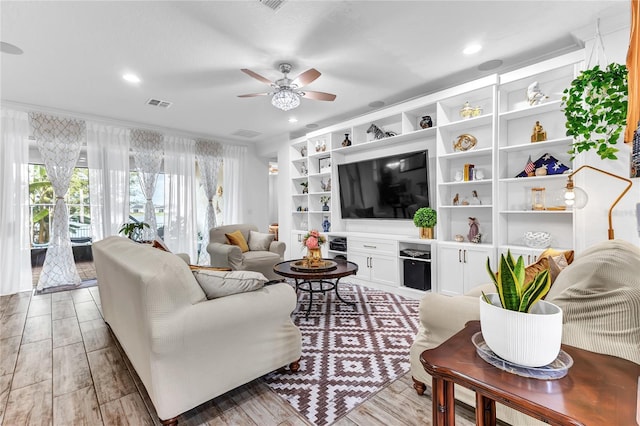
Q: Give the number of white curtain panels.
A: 4